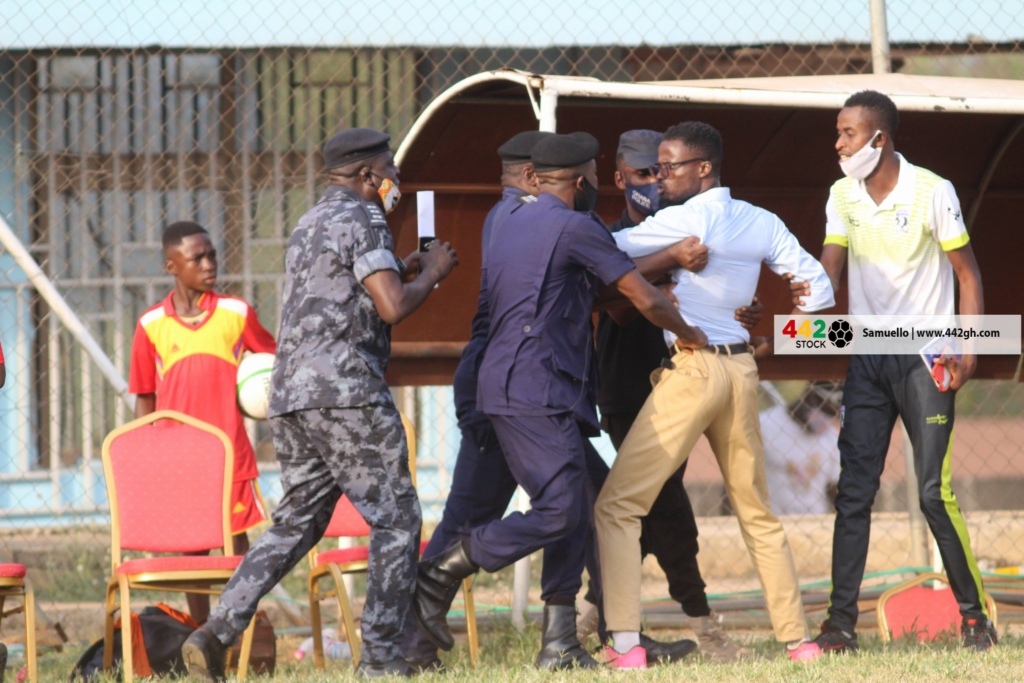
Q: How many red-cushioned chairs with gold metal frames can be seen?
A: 4